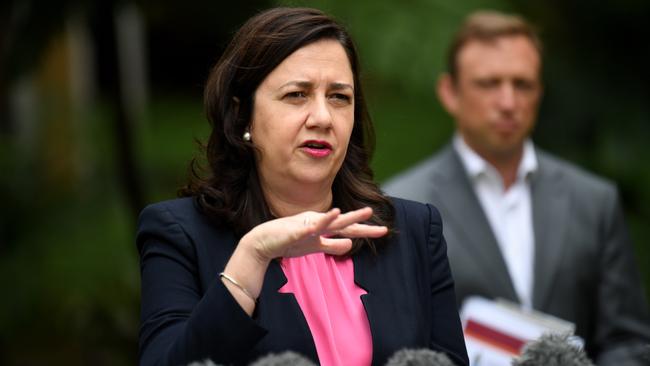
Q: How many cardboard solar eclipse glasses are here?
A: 0